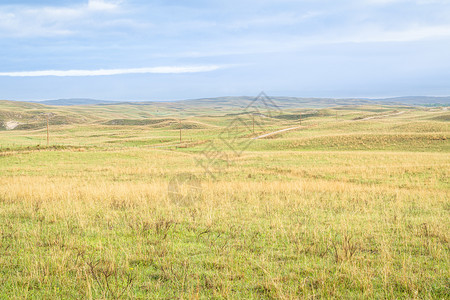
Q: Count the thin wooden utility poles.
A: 5